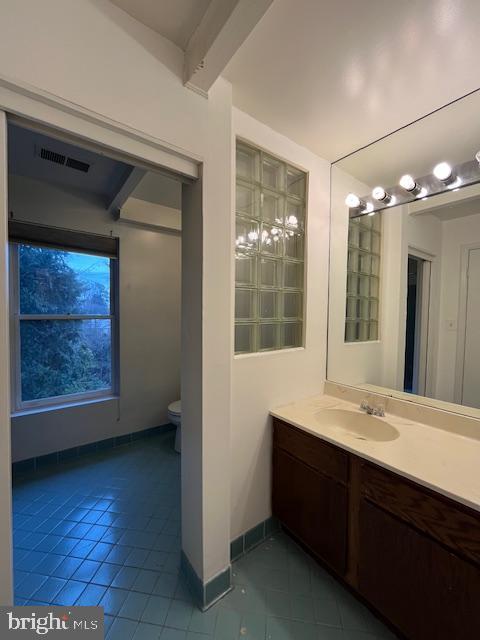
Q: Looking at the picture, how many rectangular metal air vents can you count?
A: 1